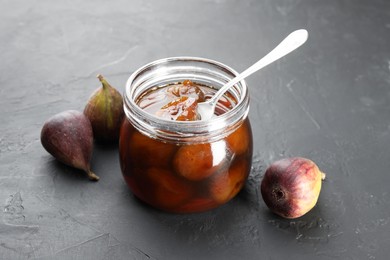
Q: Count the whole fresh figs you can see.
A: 3